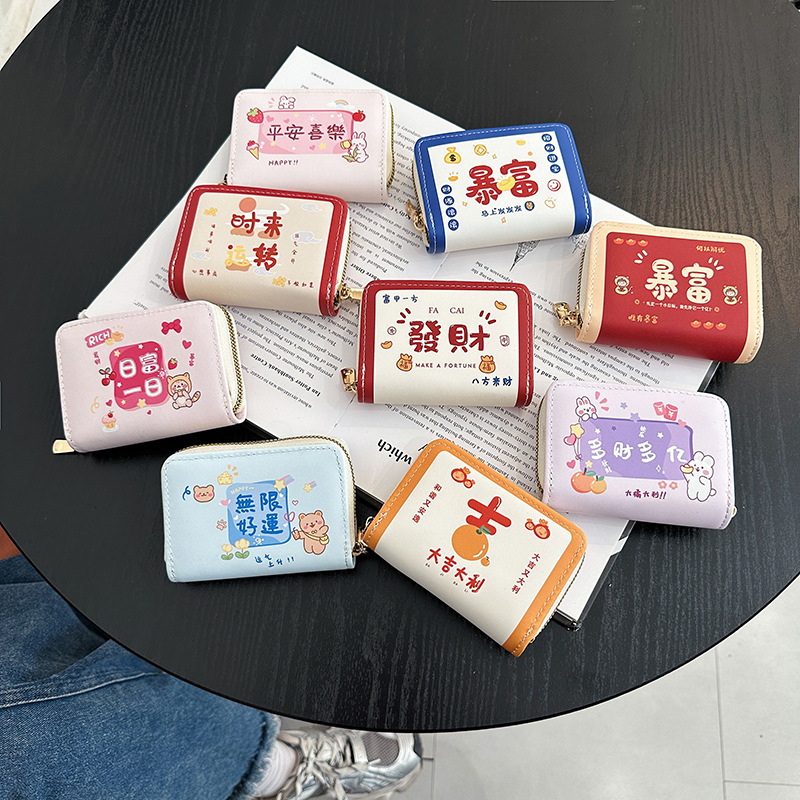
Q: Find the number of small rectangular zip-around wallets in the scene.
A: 9